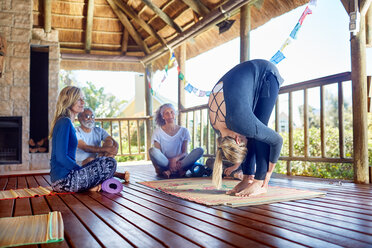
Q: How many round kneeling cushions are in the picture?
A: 0